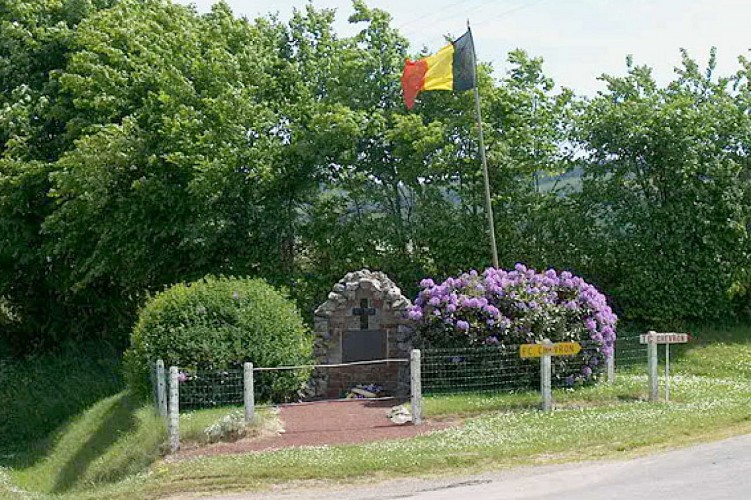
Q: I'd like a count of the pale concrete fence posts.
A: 7